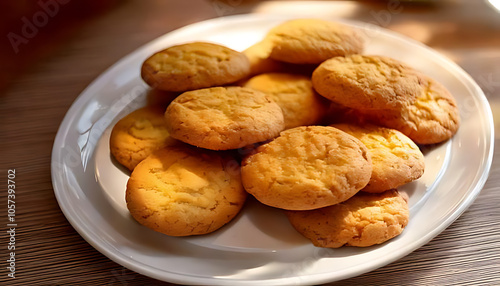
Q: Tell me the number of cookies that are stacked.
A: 12